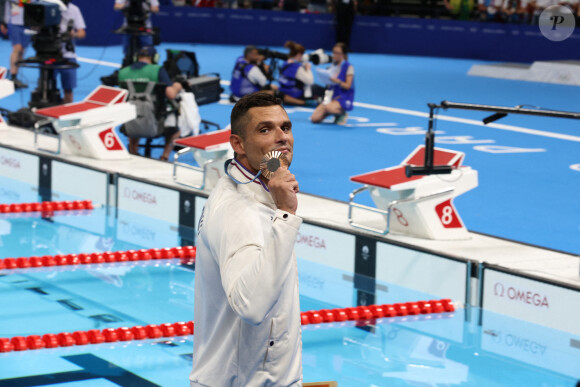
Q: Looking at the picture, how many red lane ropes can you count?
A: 3